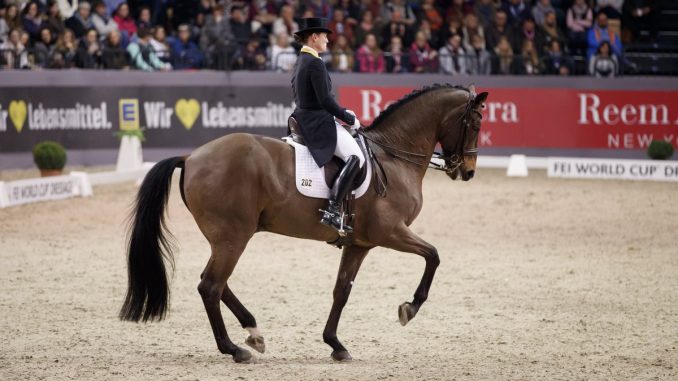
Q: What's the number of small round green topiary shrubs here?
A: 2